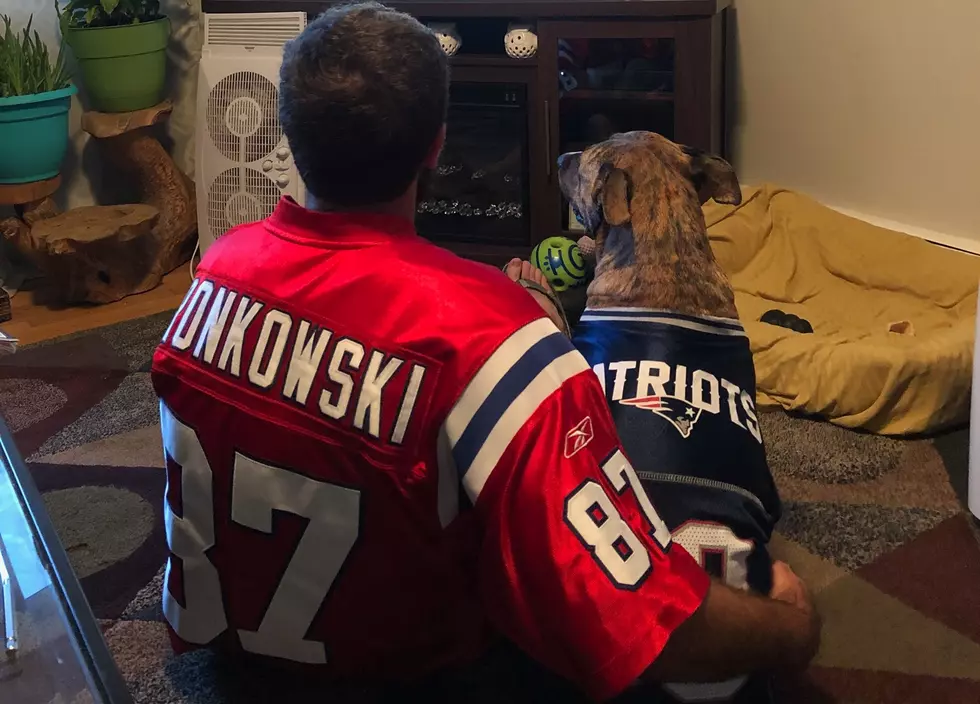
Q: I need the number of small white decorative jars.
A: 2